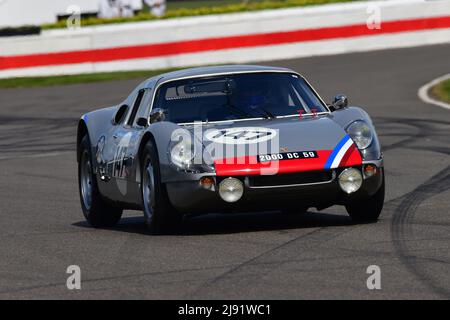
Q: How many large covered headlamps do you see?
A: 2